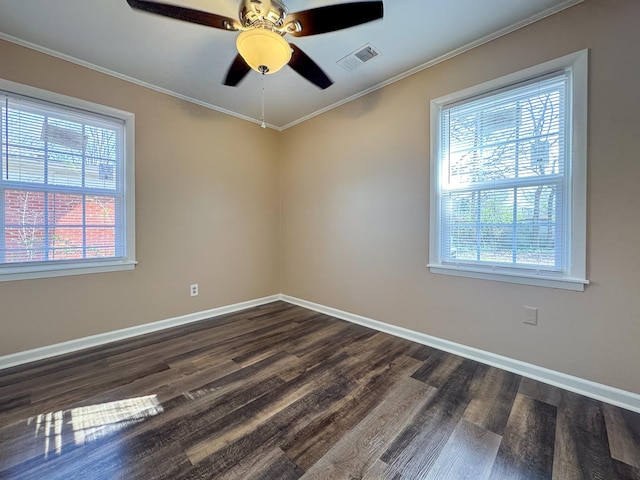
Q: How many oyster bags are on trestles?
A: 0